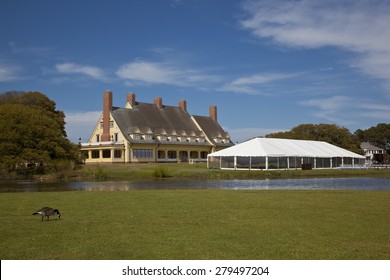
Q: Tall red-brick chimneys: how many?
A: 5